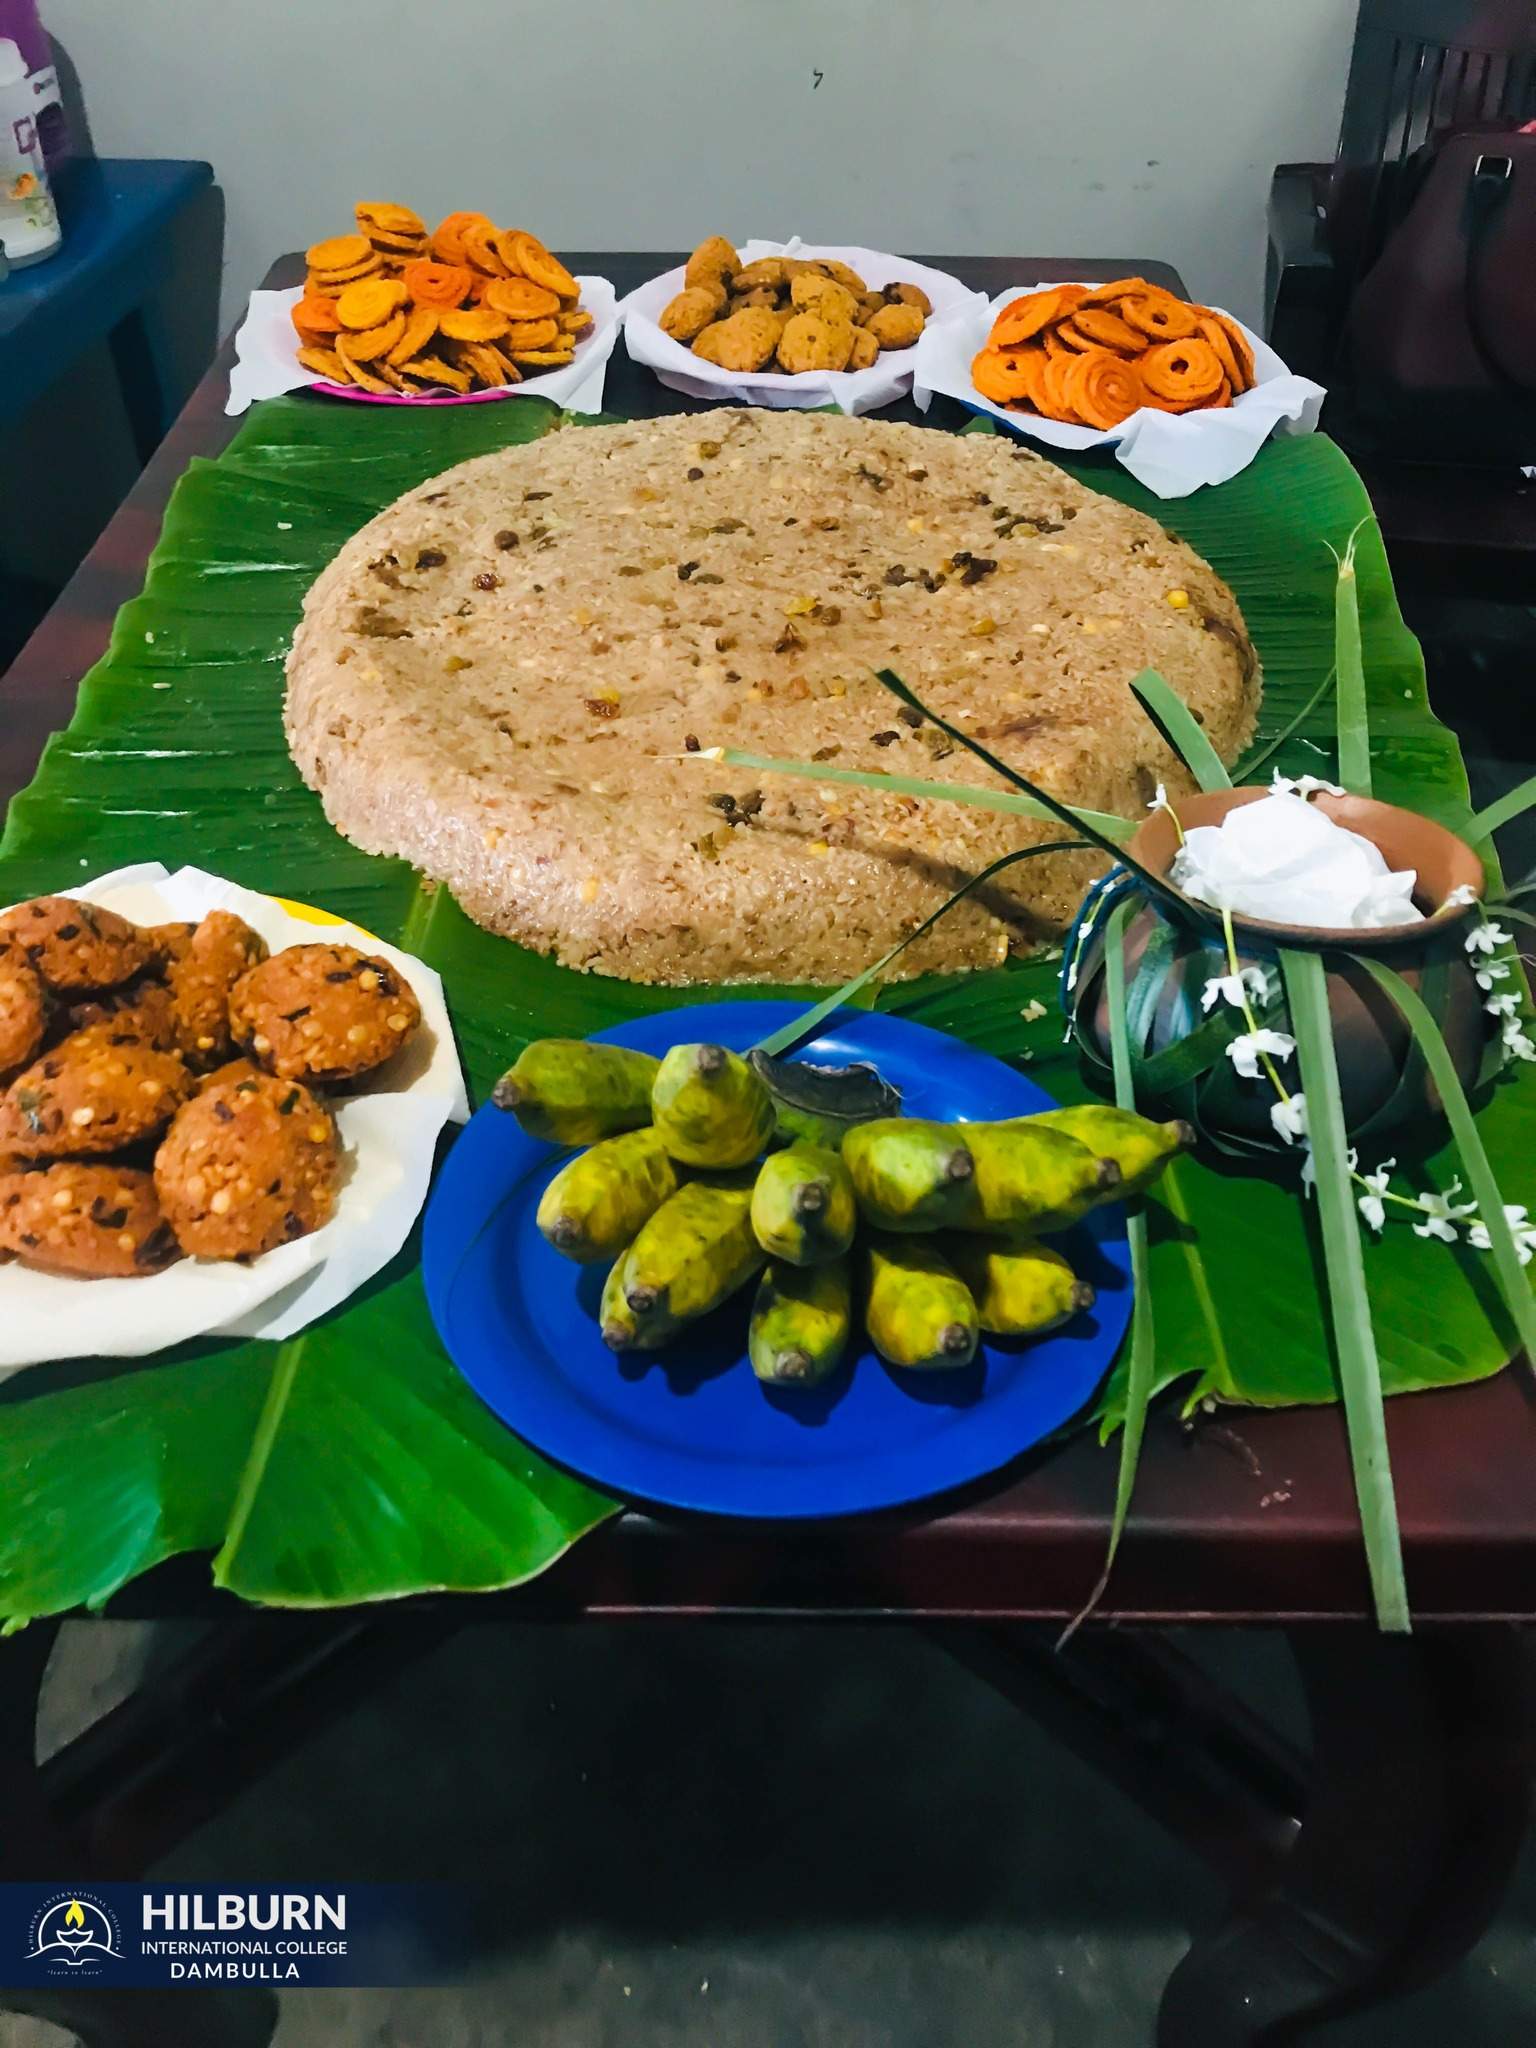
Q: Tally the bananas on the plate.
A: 12